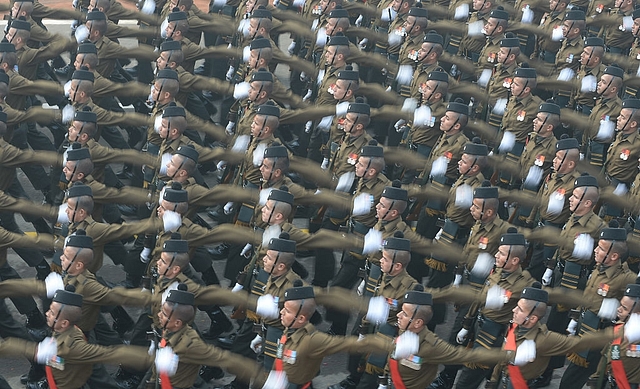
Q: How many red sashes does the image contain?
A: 6